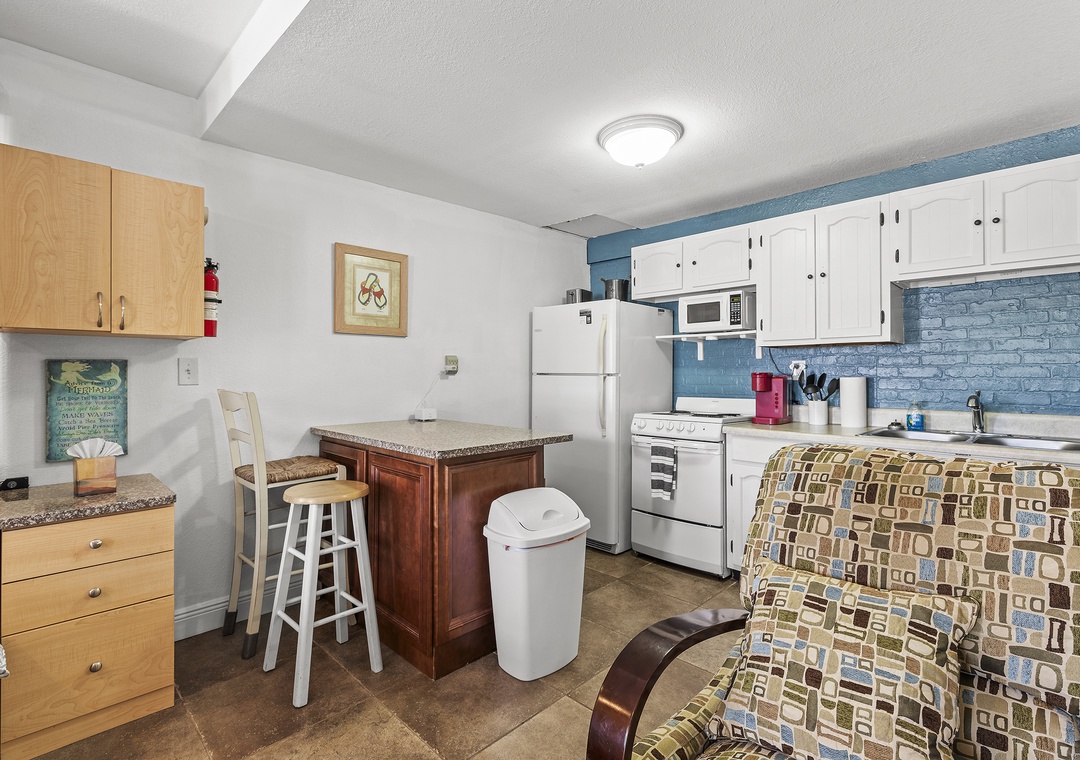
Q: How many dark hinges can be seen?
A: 12